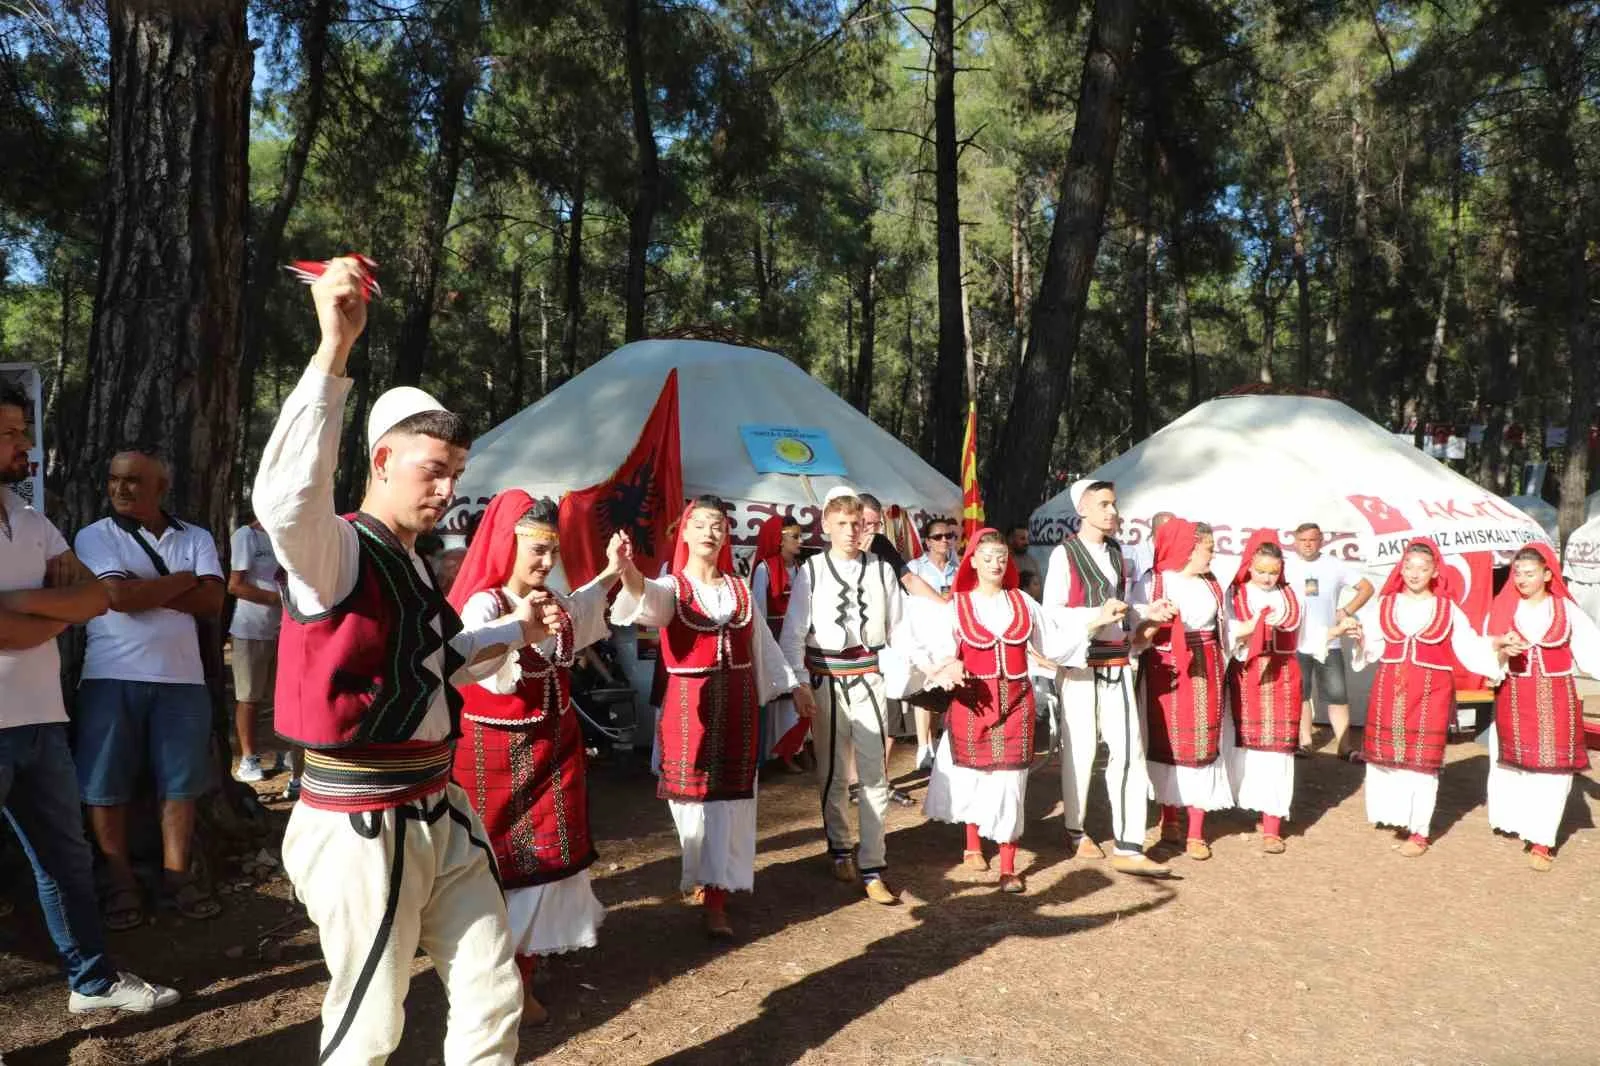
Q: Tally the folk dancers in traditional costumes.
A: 11